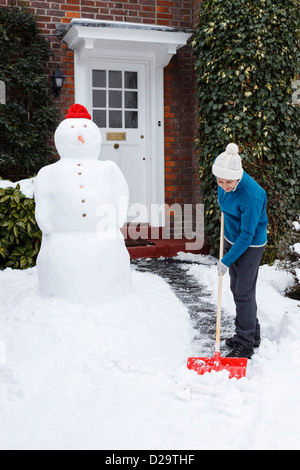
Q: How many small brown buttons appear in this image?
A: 5